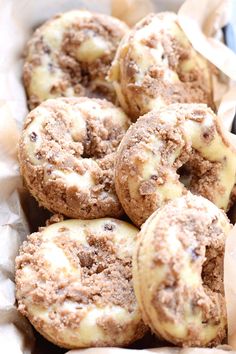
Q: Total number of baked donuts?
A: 6